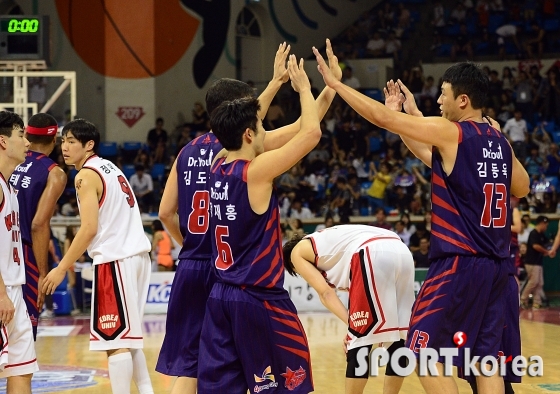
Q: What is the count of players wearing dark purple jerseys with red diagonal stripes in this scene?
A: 4